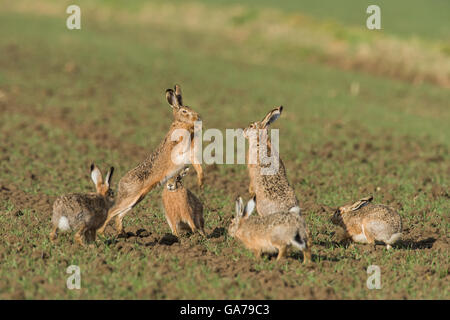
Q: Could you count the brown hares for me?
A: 6